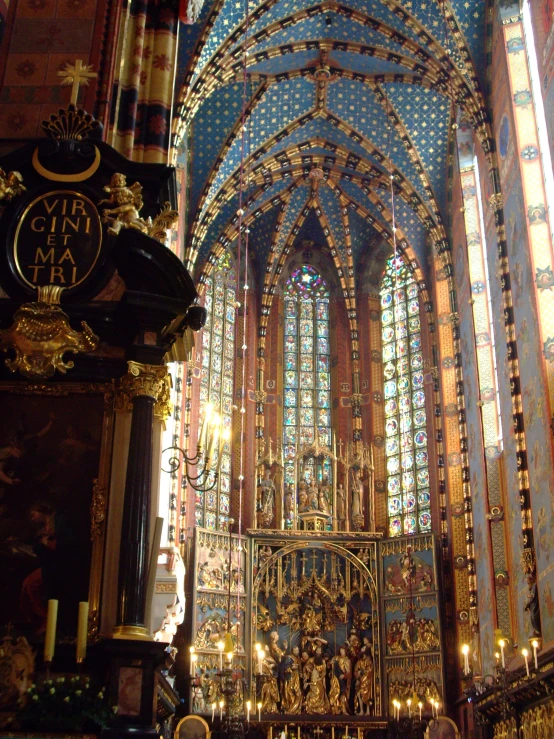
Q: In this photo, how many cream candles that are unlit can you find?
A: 2